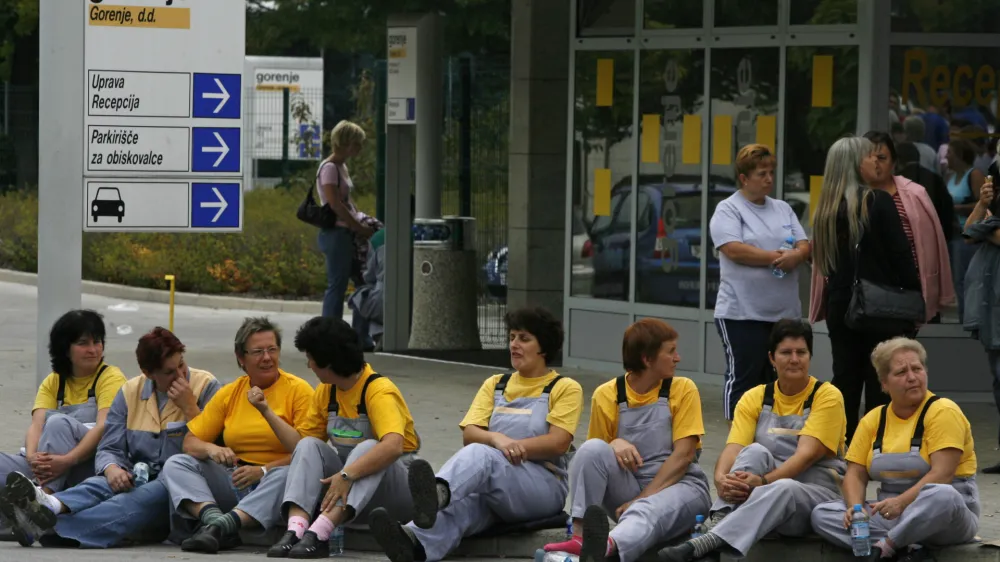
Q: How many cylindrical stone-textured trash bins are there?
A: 1